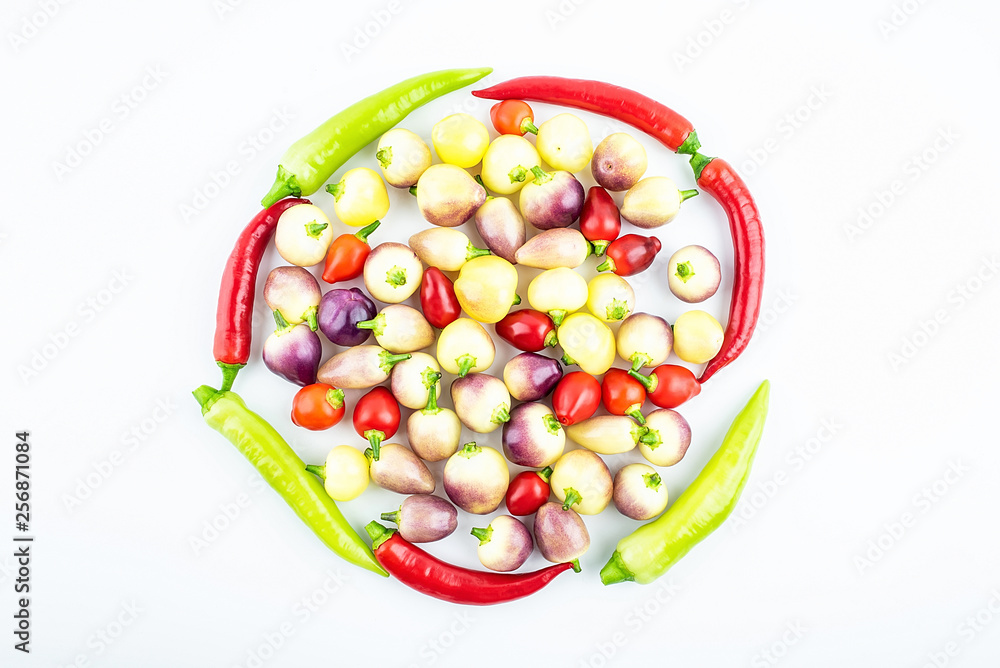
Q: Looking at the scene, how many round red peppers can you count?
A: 12